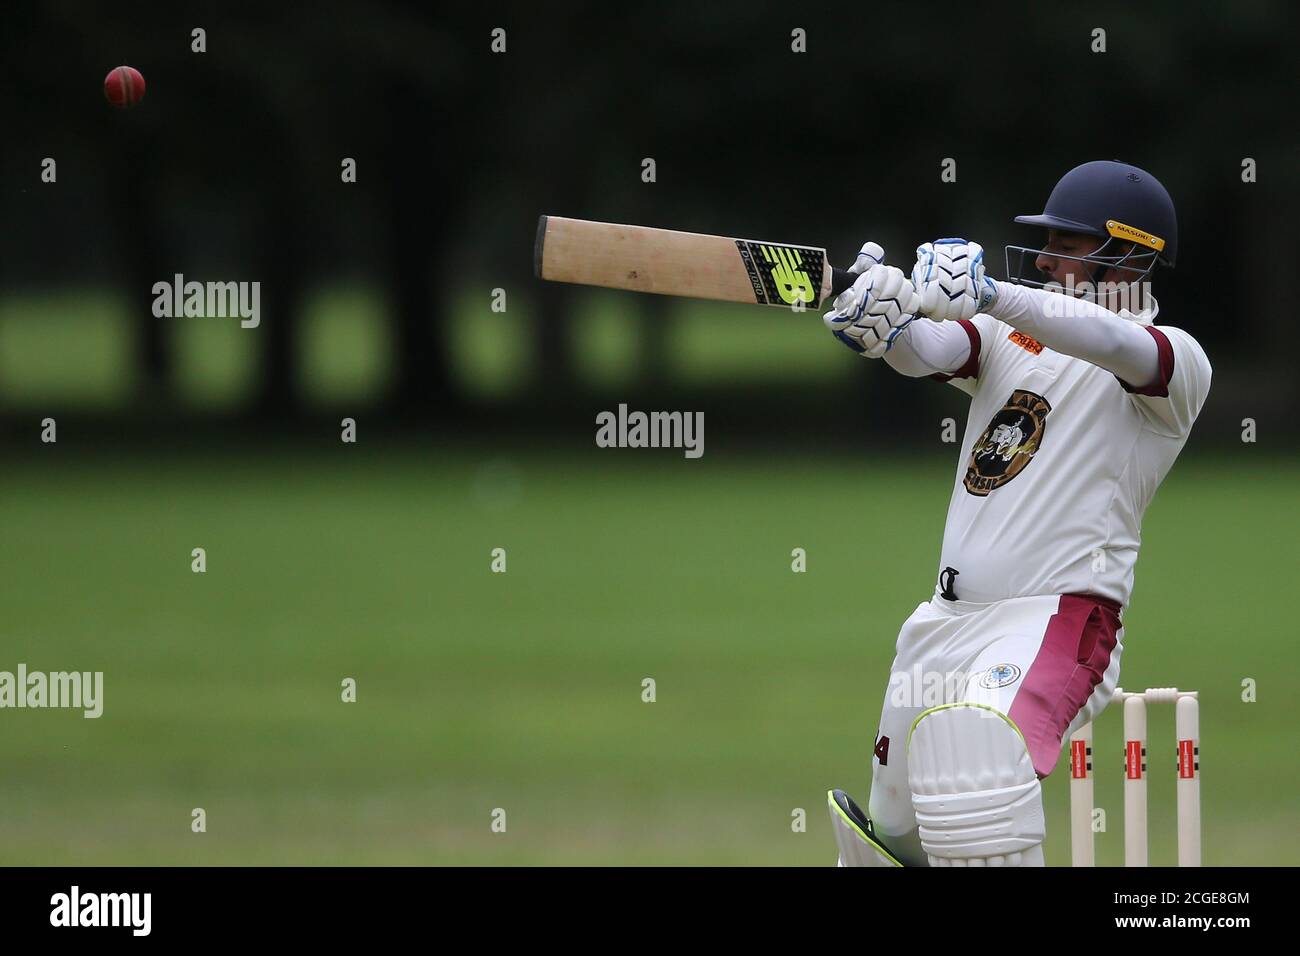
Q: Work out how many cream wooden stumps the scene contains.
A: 3